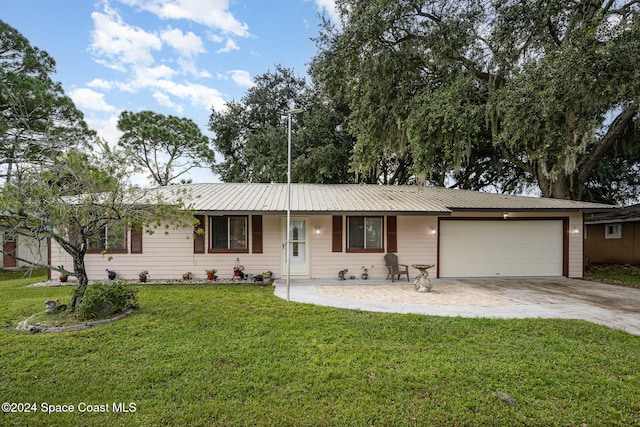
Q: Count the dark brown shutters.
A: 5